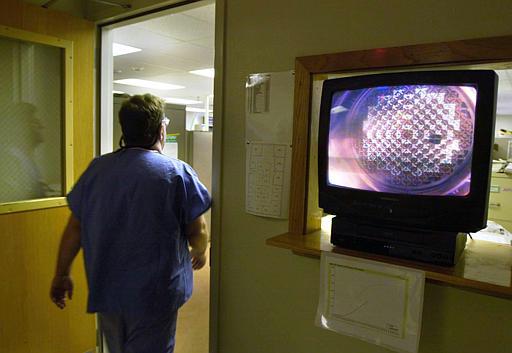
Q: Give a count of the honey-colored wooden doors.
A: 1